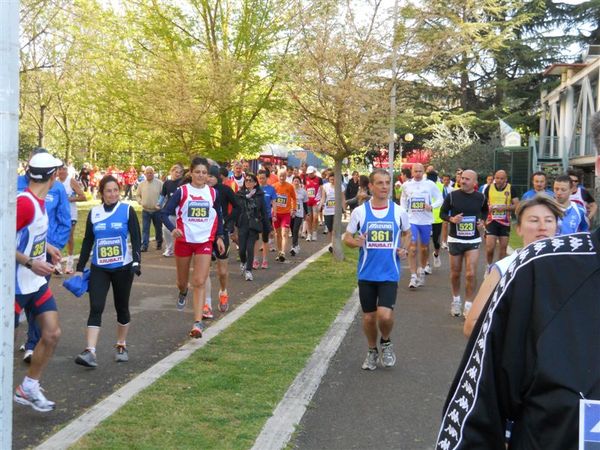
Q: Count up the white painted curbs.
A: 2